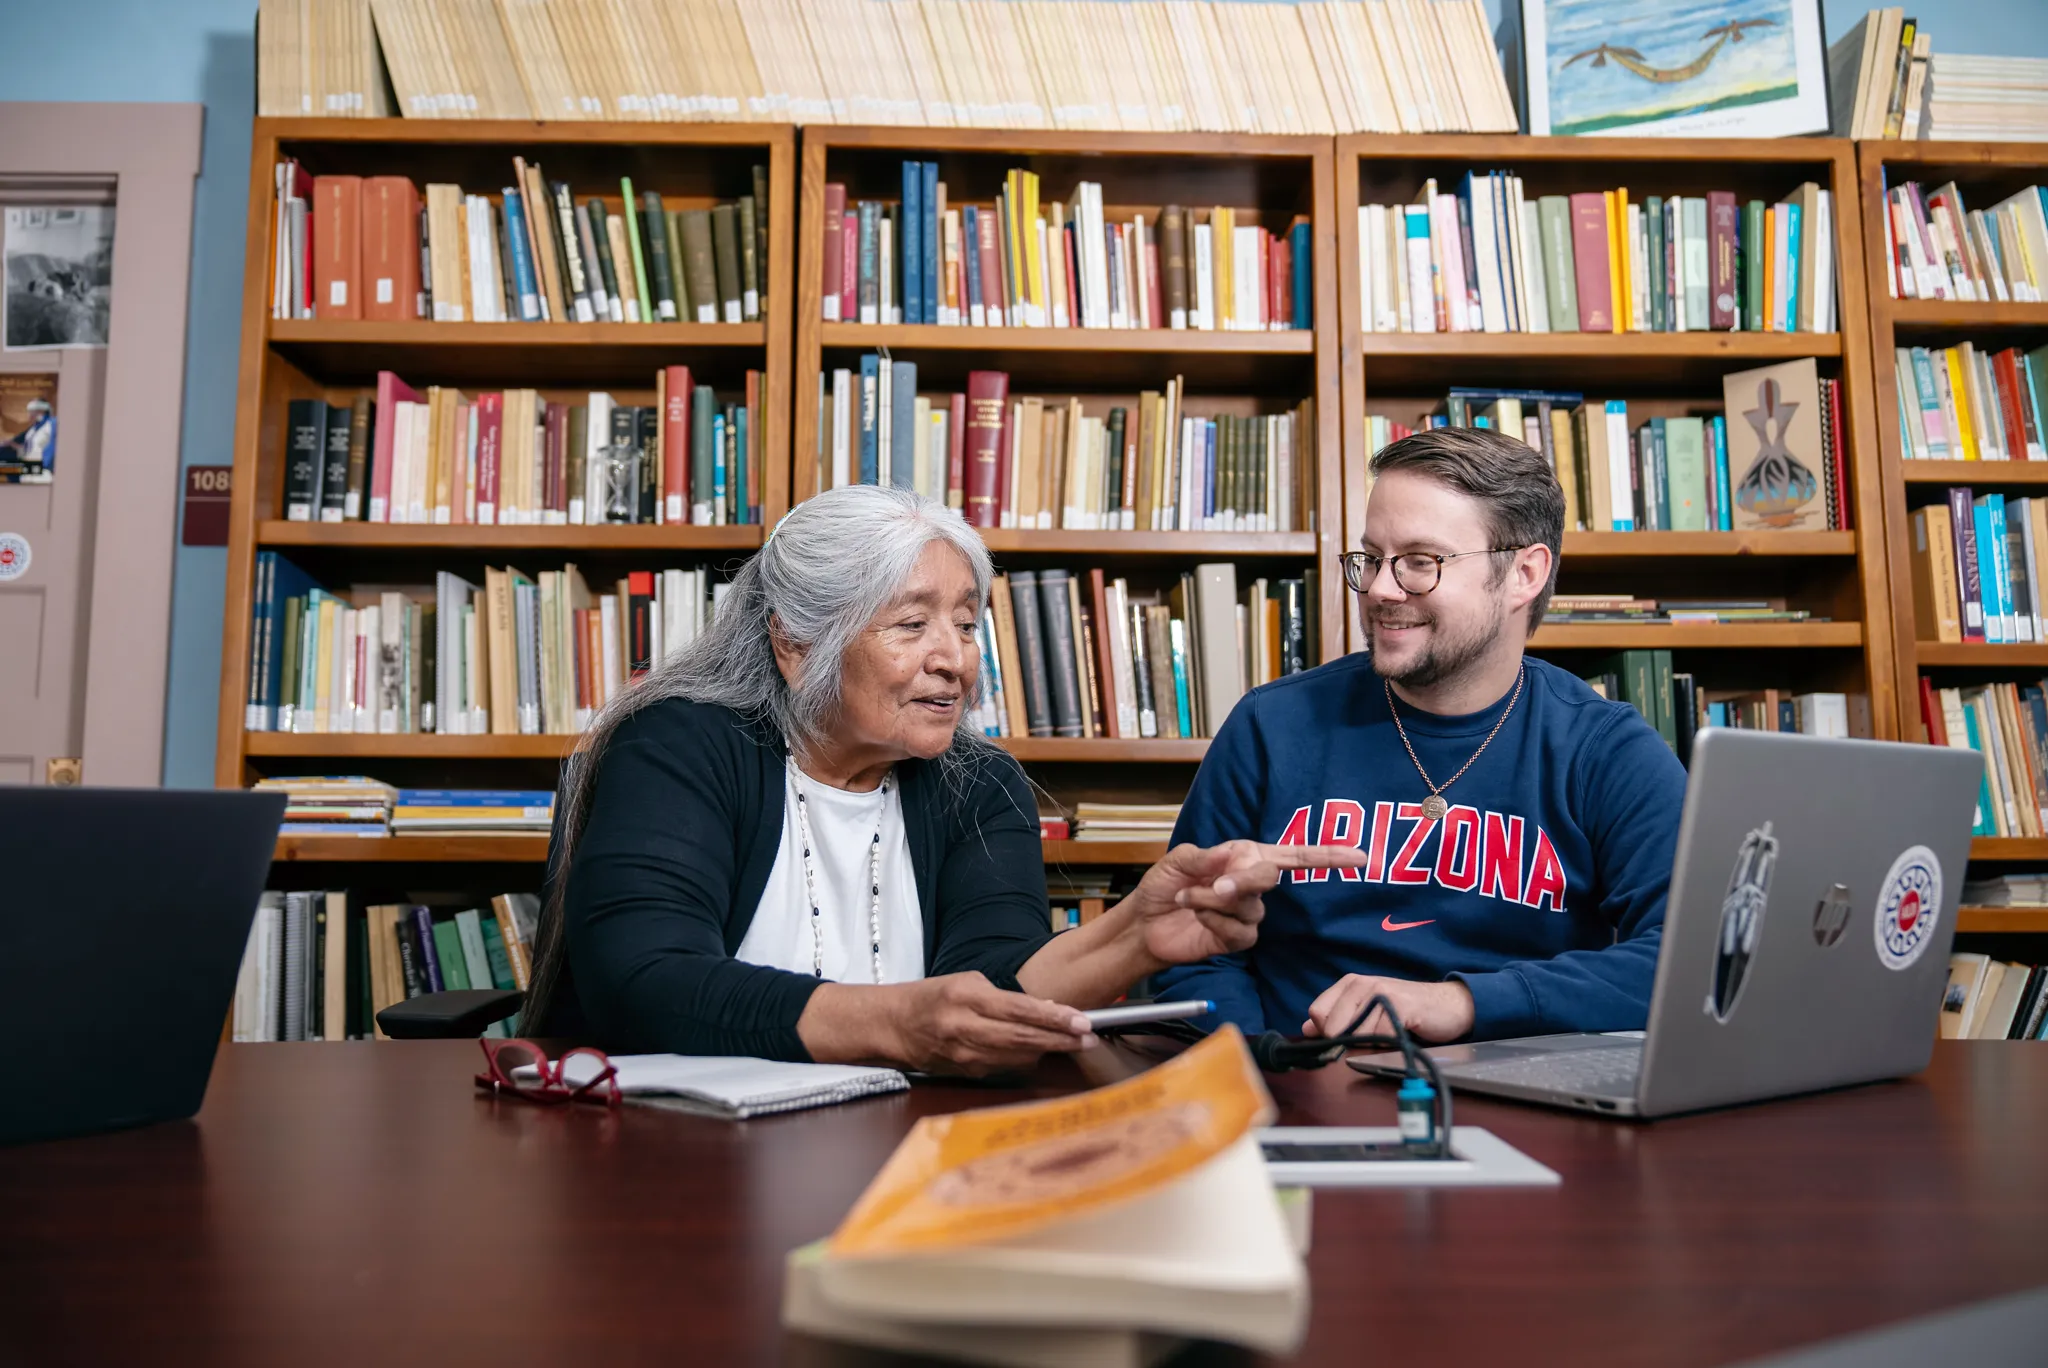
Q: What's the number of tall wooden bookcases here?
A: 4